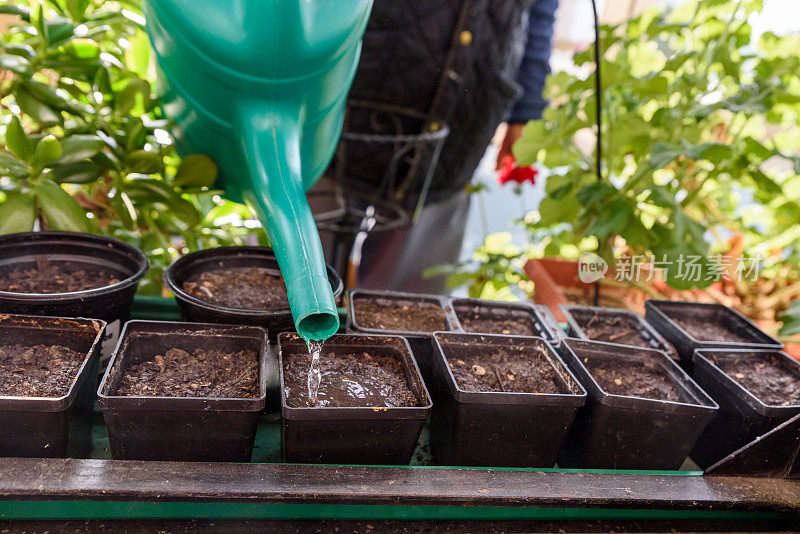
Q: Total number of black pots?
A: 12